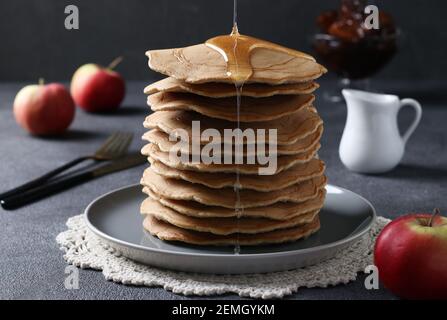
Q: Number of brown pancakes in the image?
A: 11